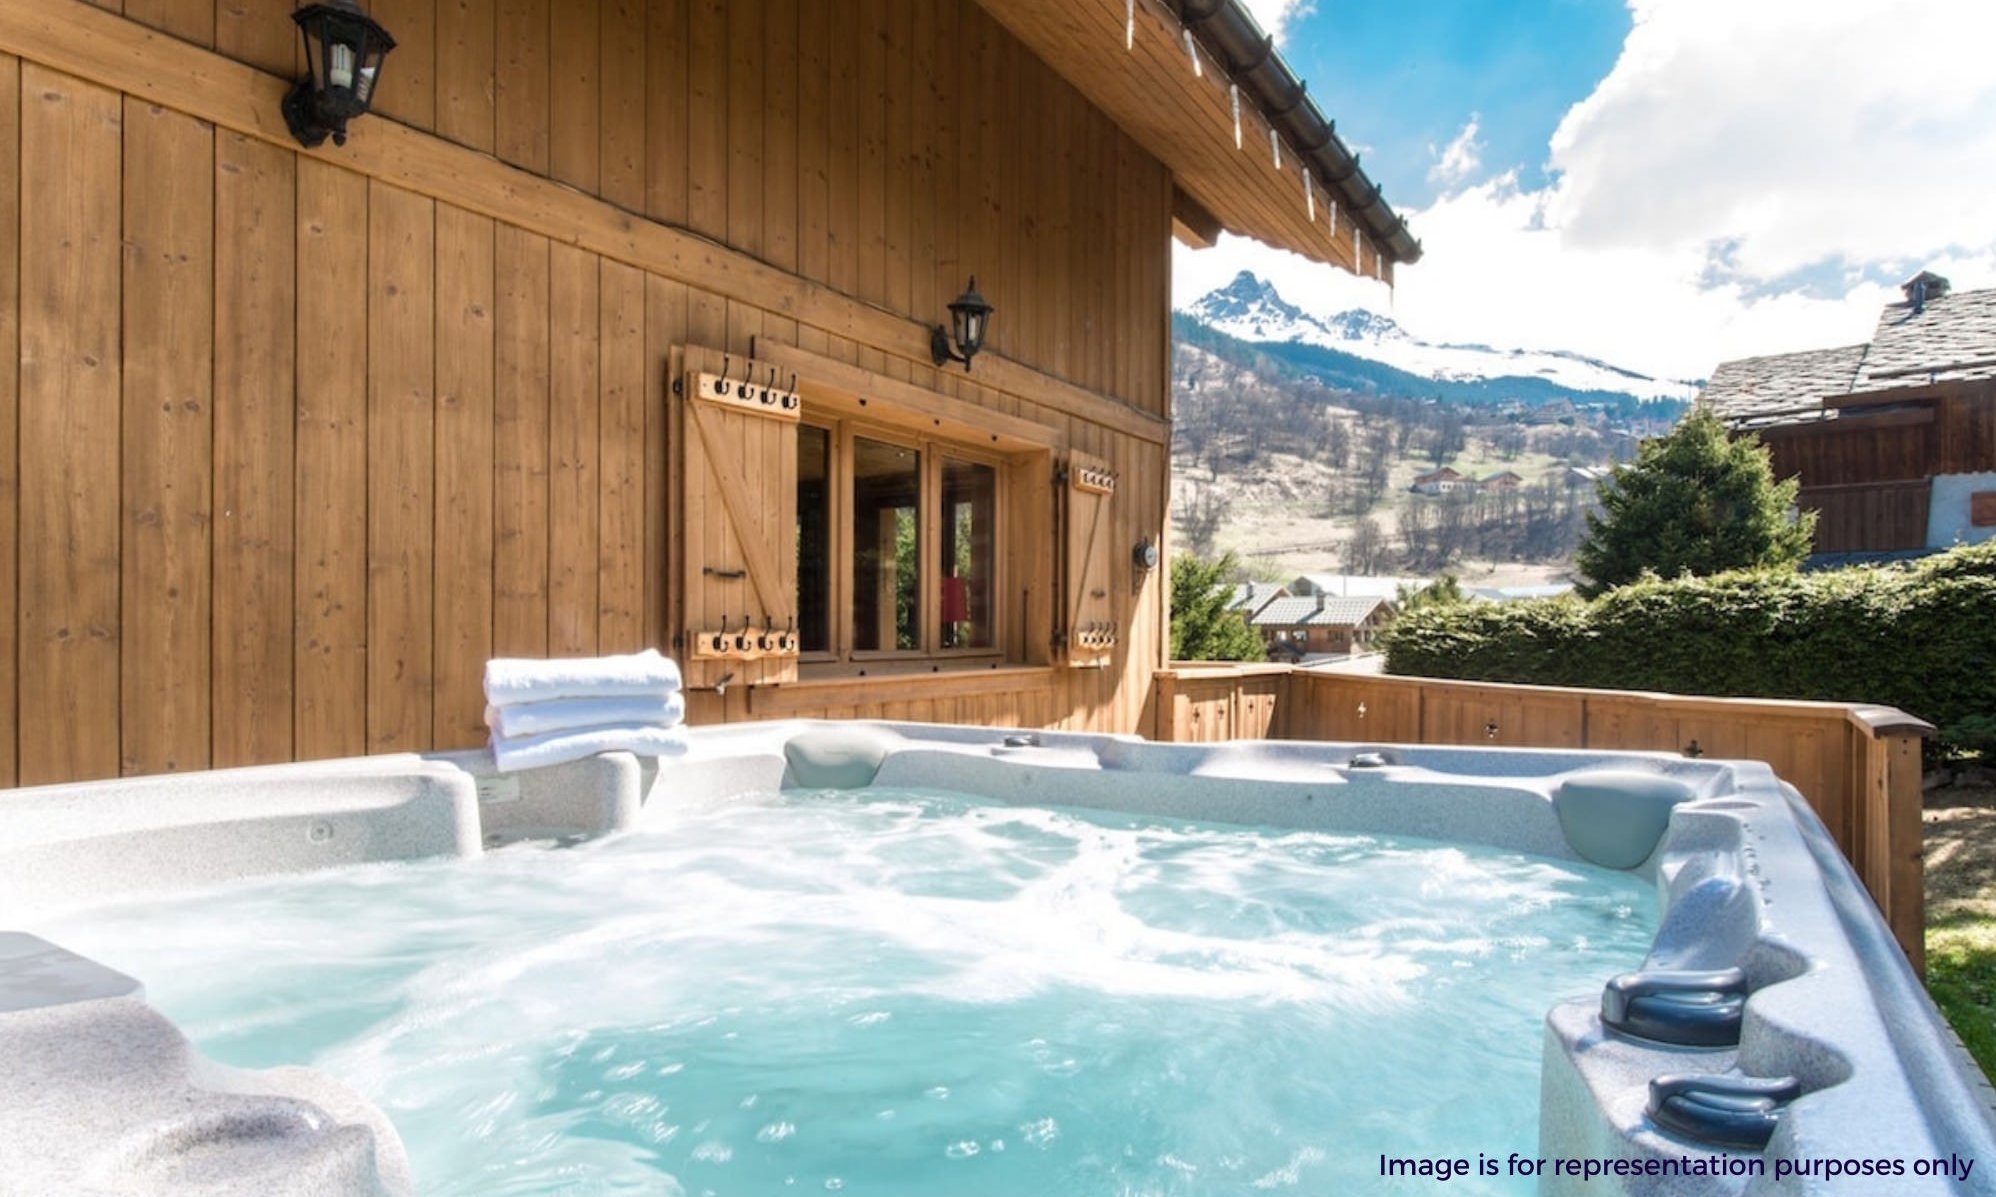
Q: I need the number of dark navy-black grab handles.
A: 2